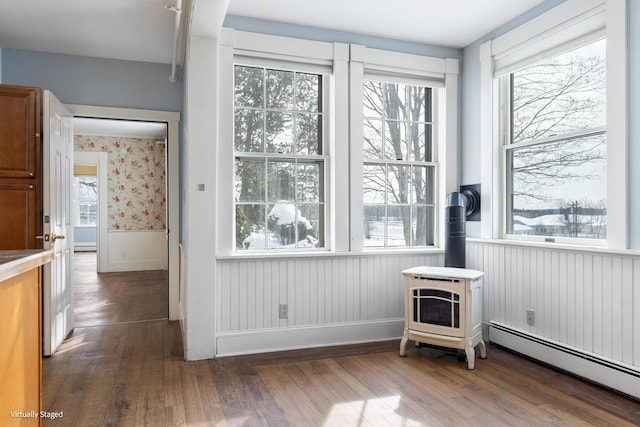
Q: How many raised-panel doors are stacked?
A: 2